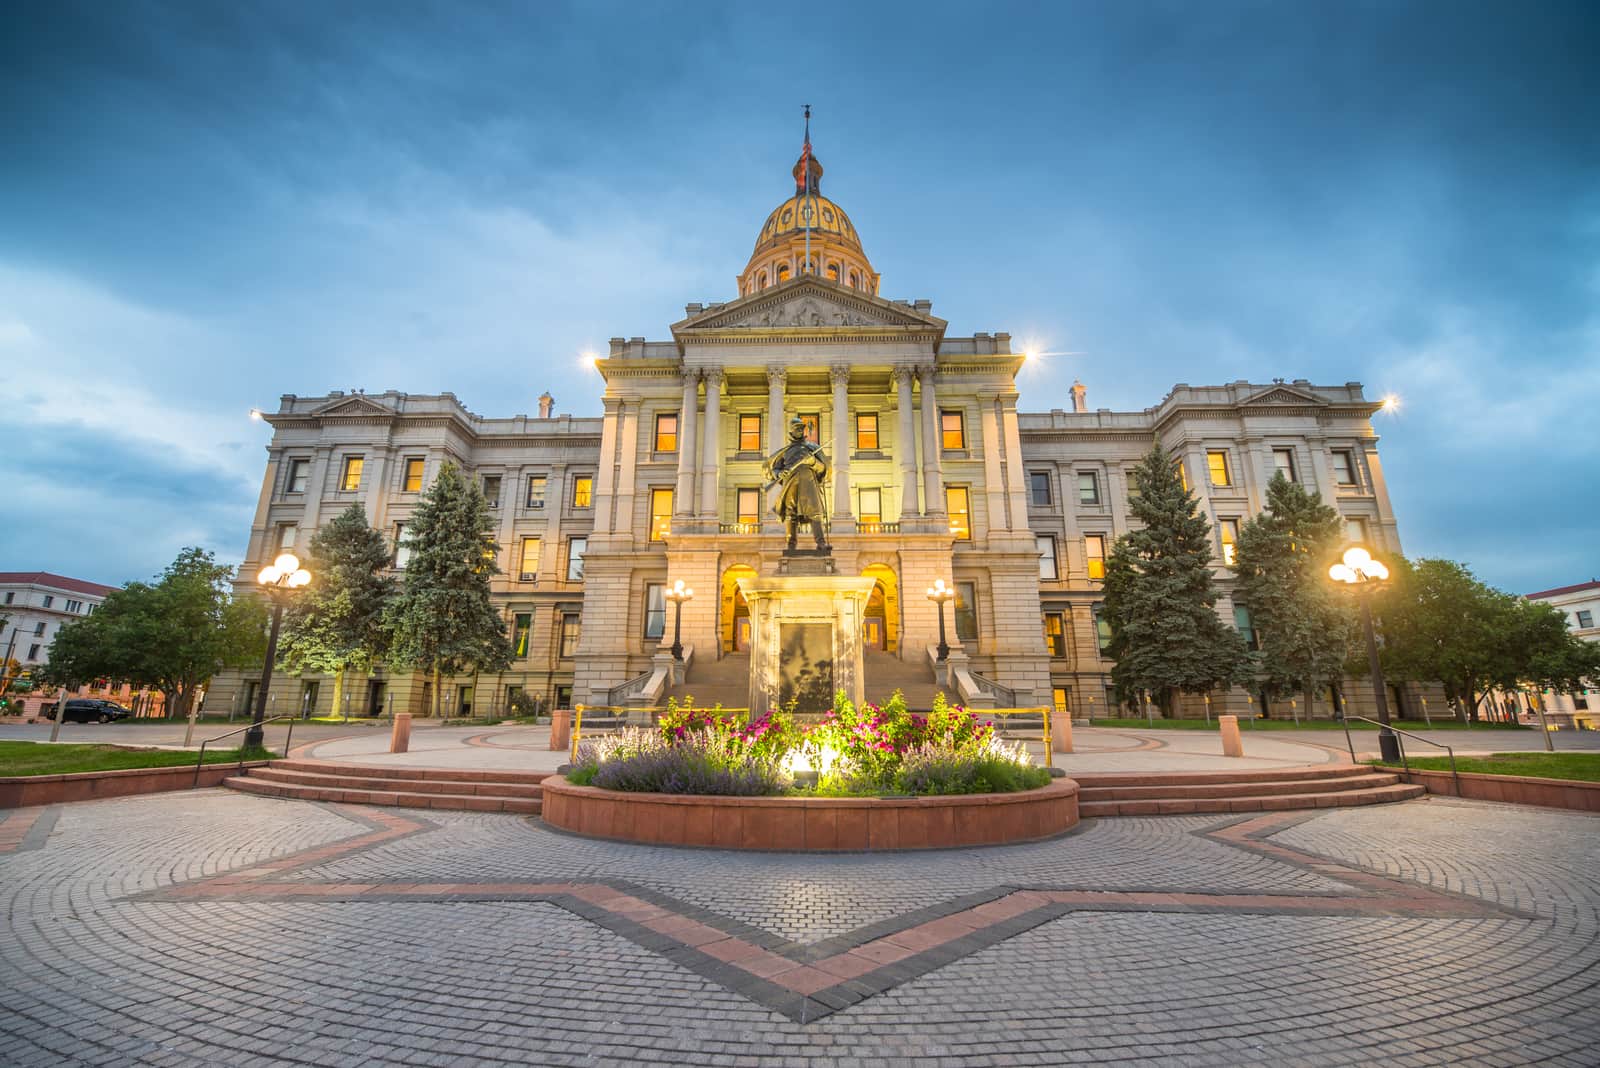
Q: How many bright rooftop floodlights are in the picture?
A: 4